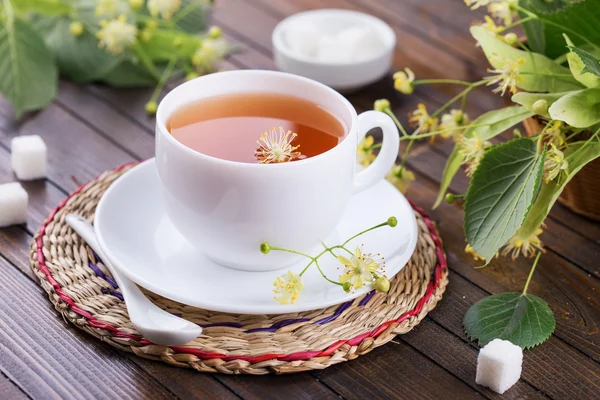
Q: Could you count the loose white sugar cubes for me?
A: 3